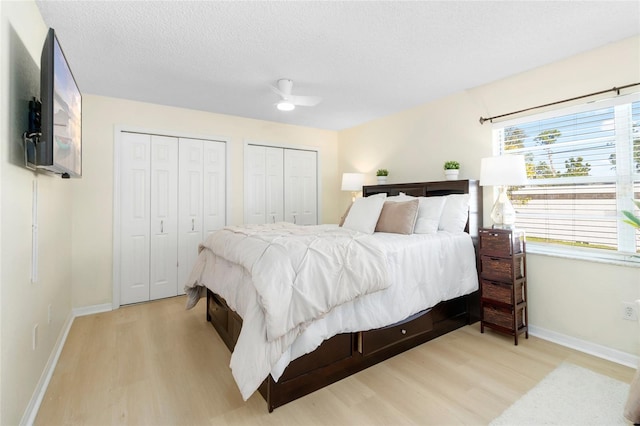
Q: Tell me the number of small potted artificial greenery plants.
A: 2